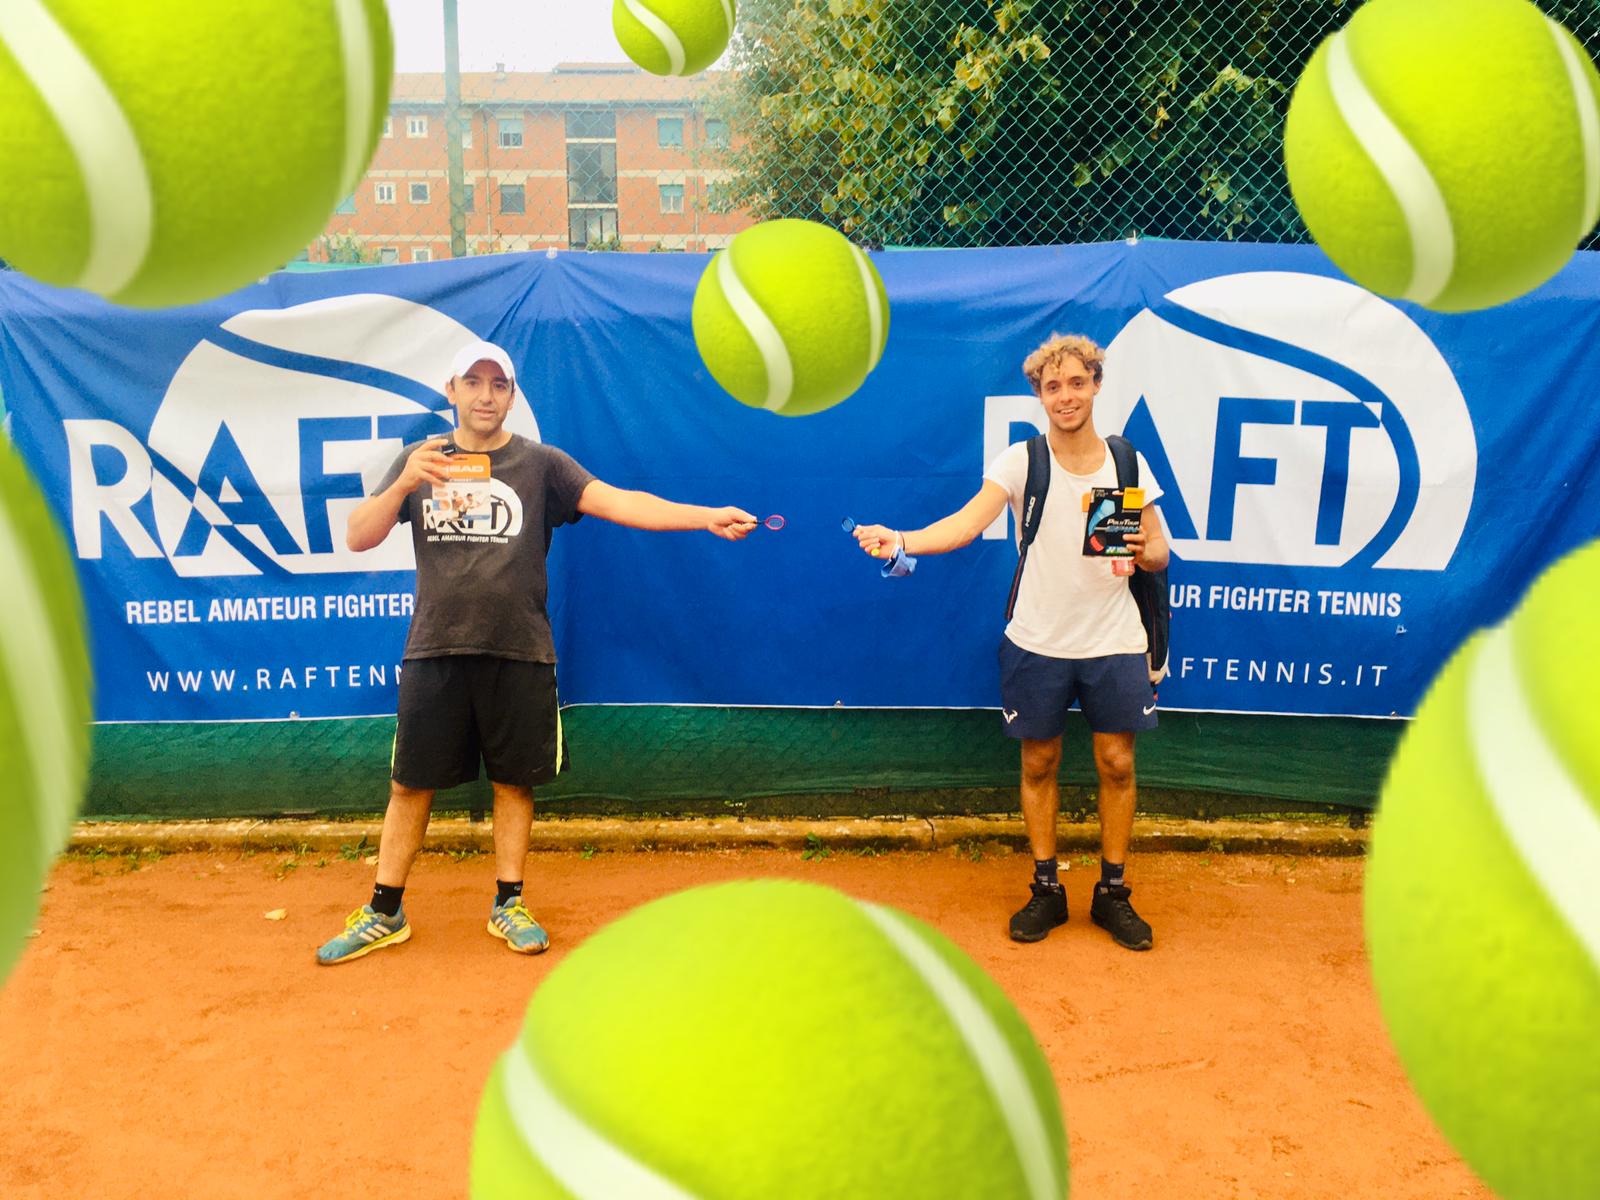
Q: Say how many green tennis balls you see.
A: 7